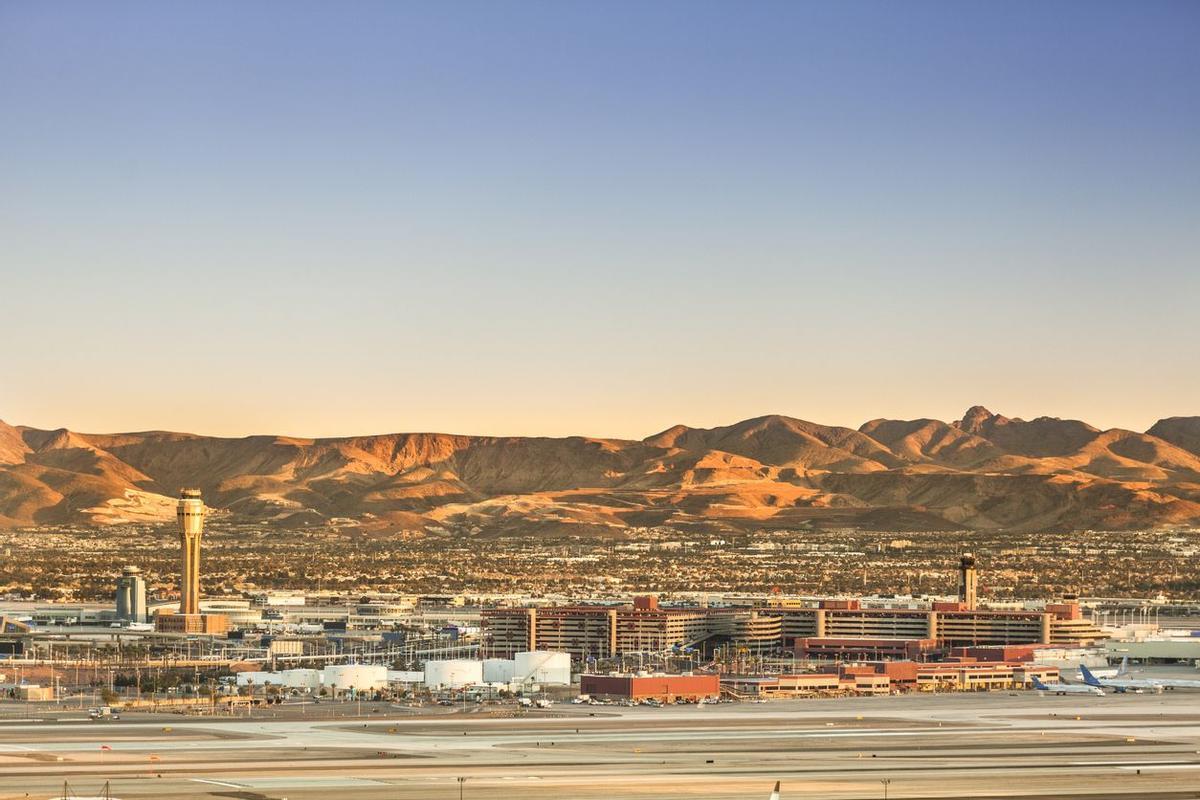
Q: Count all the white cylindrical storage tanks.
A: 5